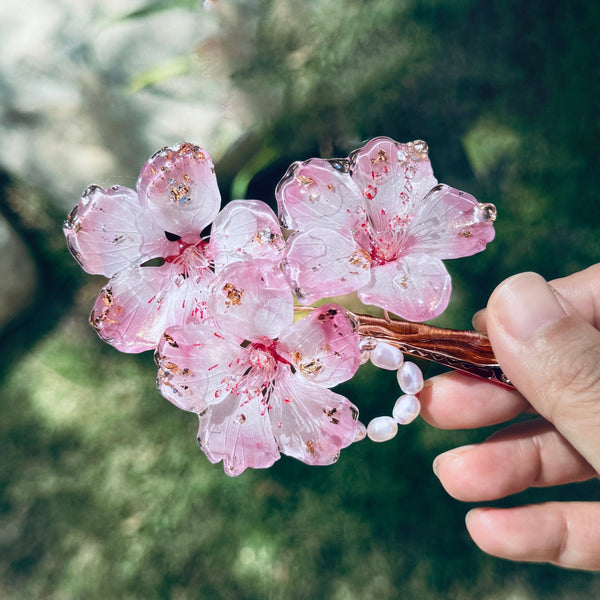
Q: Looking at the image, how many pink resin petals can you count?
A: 15